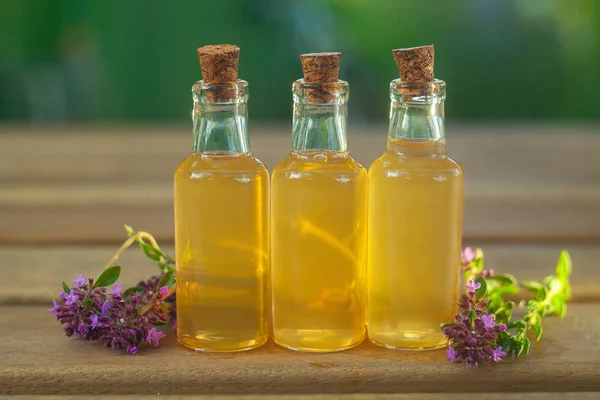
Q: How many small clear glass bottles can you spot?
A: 3